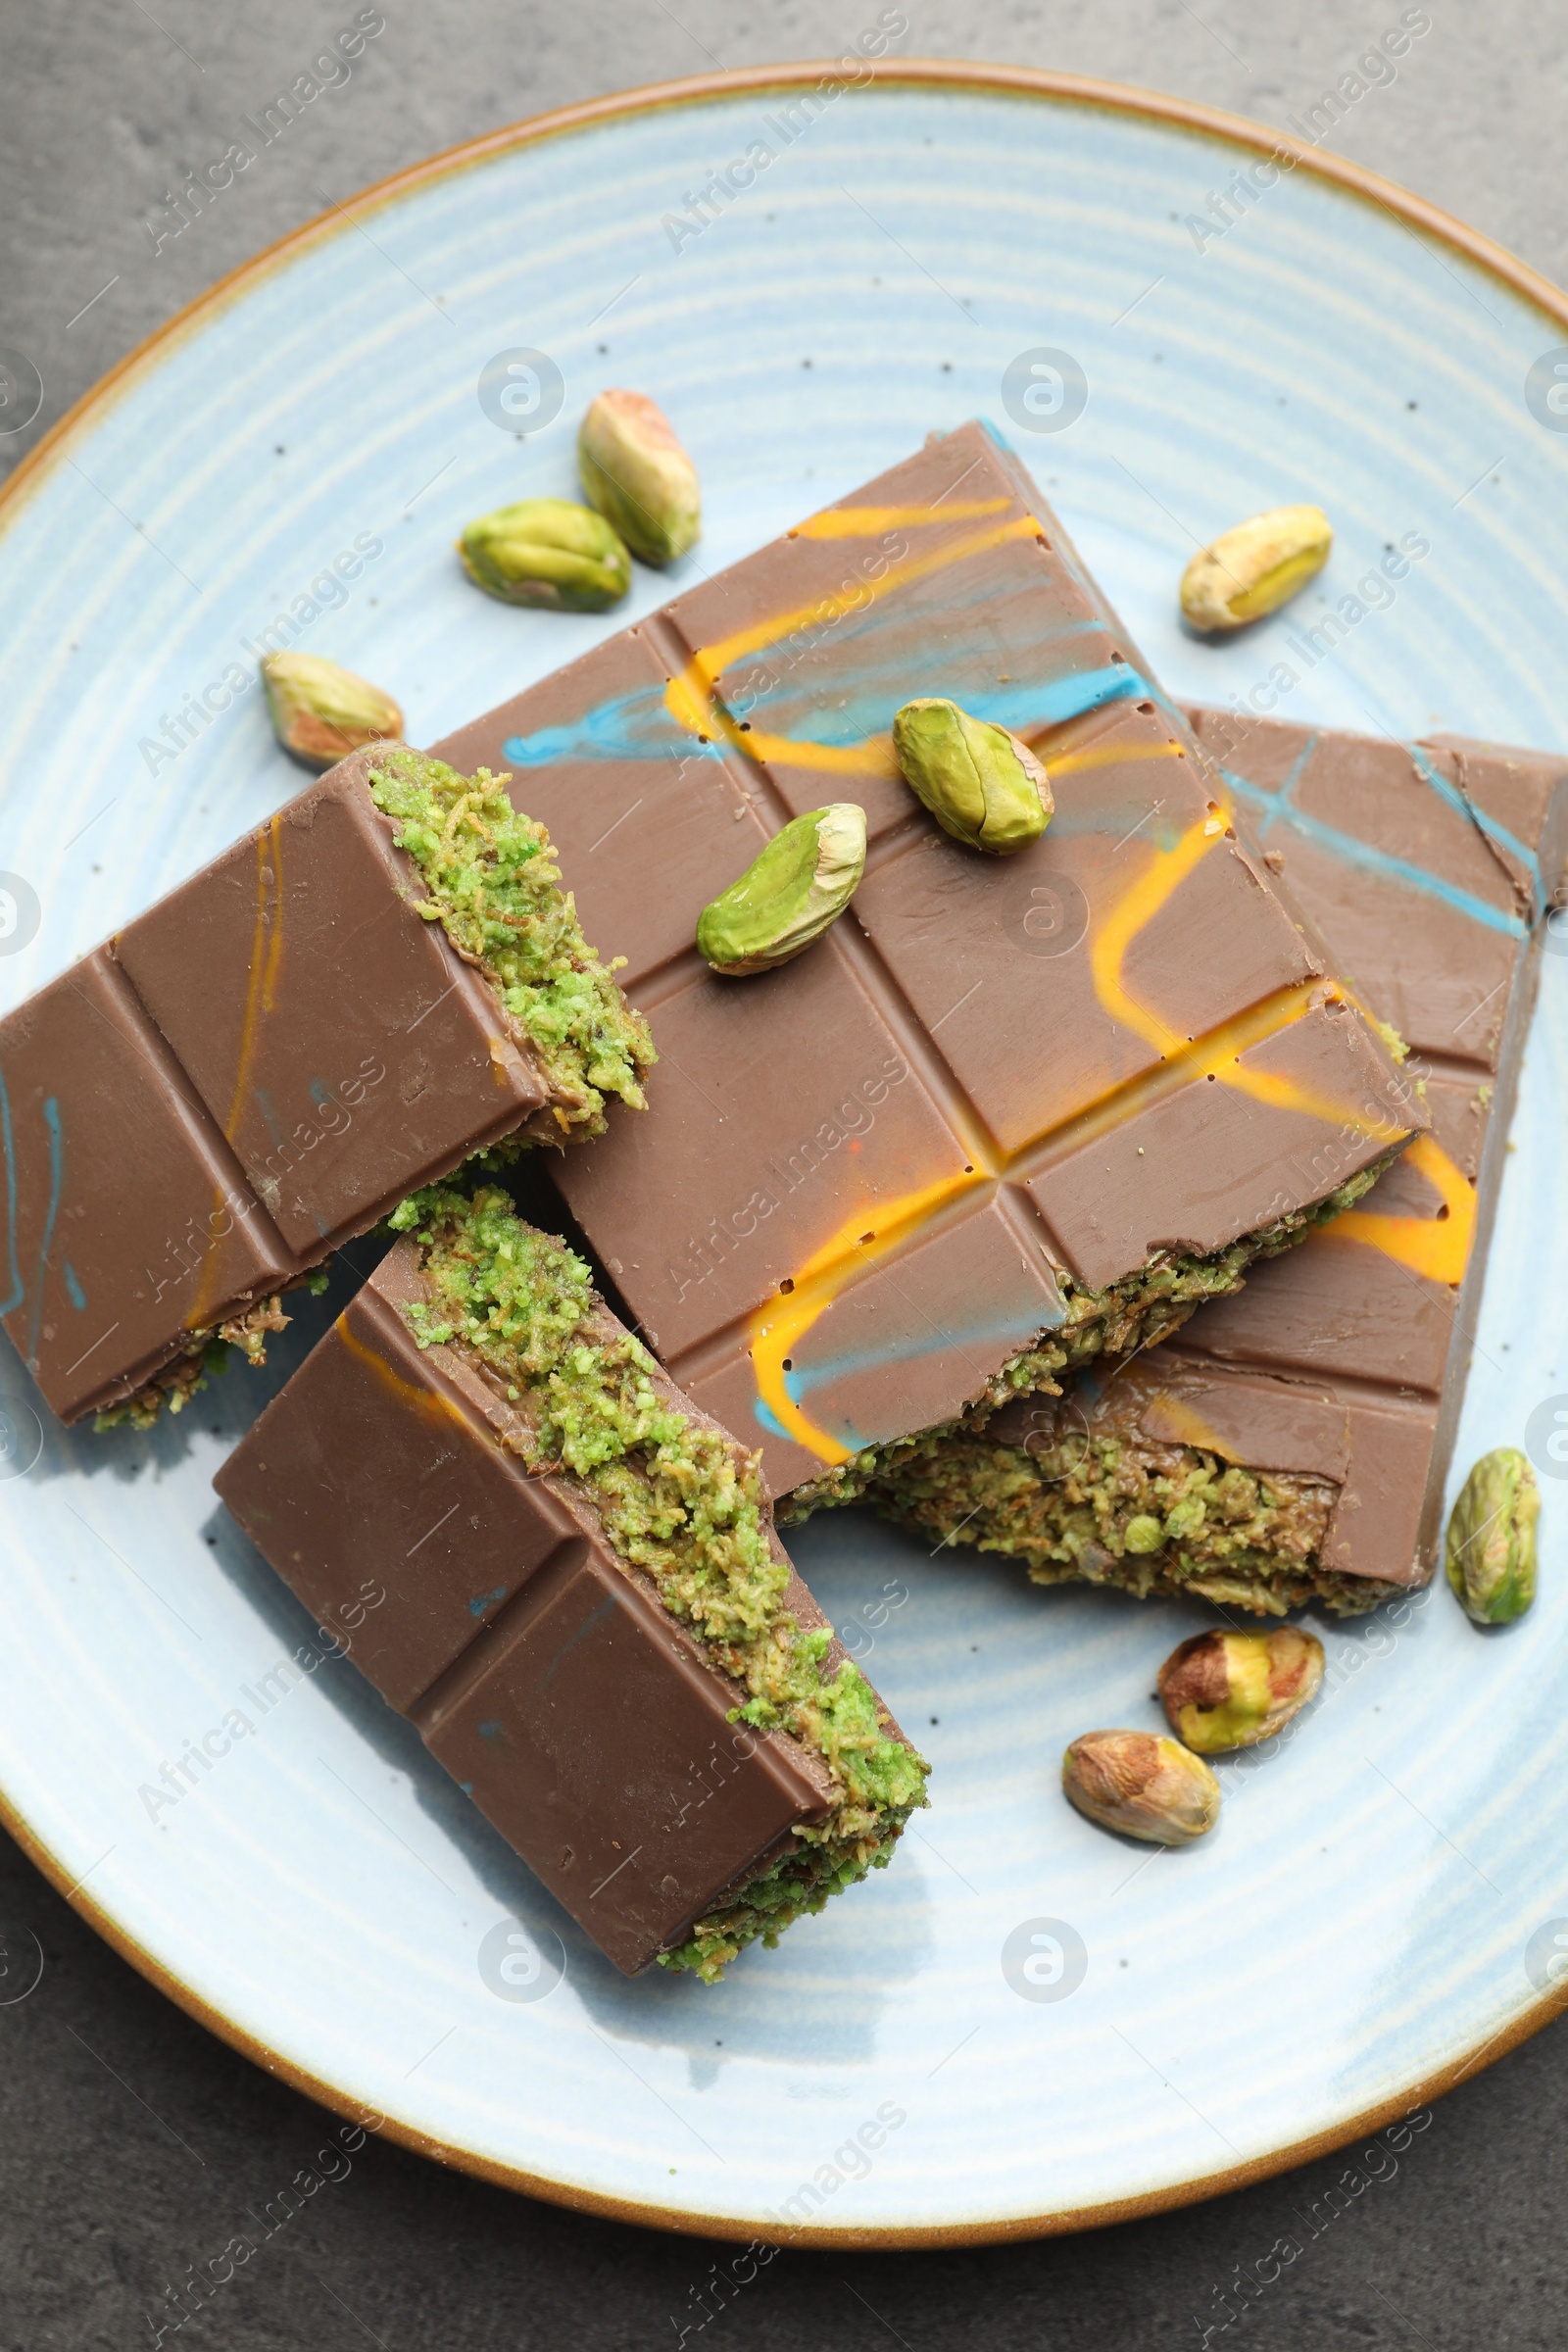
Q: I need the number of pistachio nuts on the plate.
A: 9